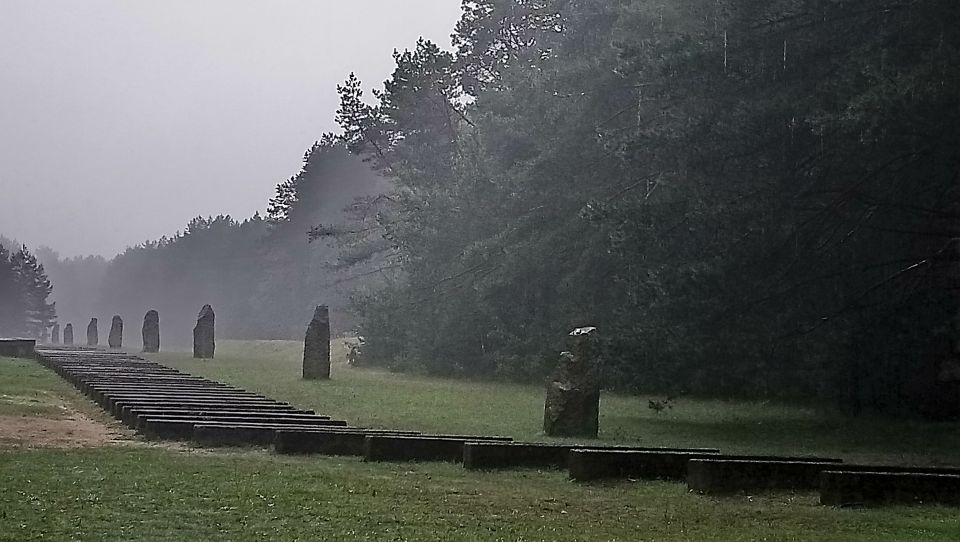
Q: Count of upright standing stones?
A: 8